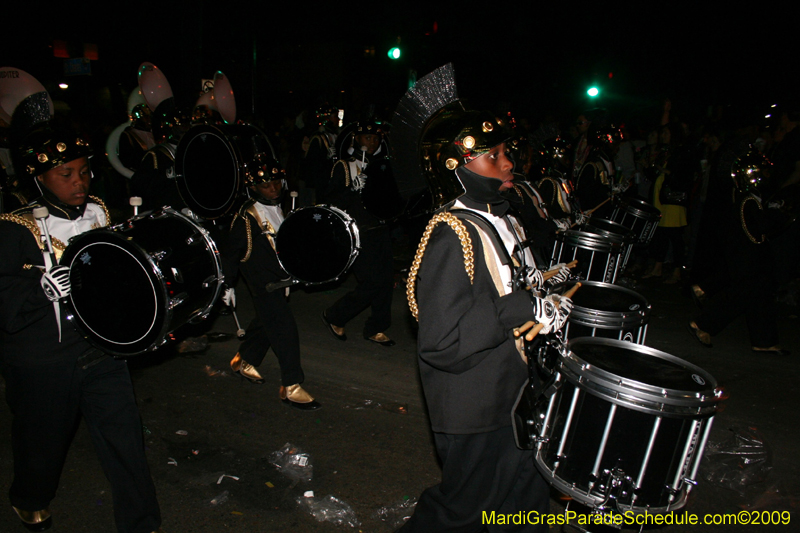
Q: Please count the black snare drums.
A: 5